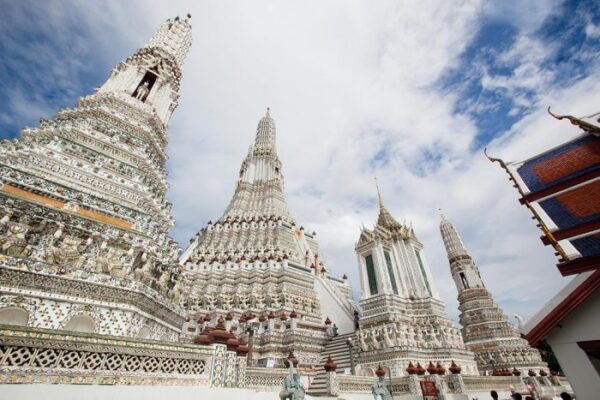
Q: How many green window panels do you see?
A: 3